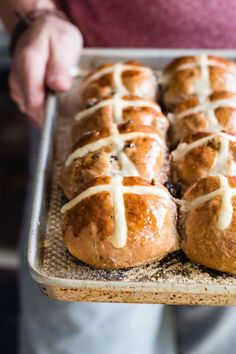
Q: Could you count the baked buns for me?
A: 8